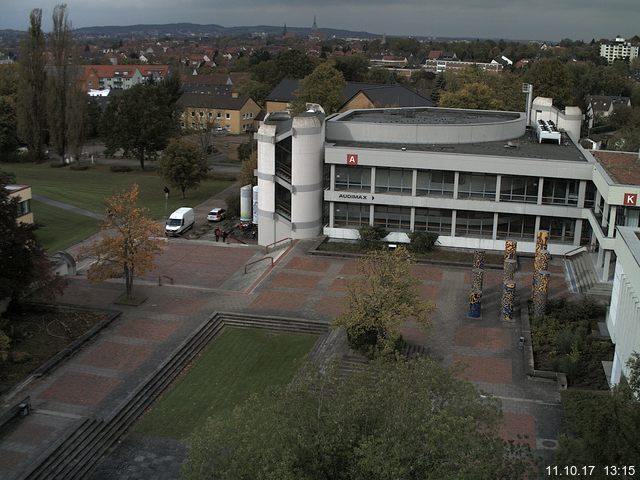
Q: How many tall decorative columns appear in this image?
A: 3